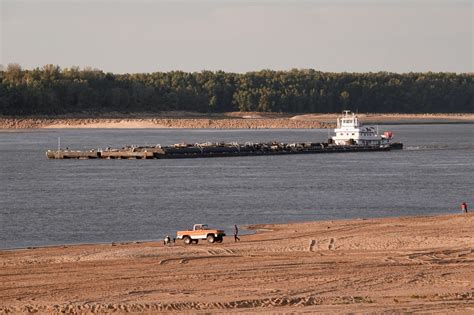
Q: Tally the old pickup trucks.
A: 1